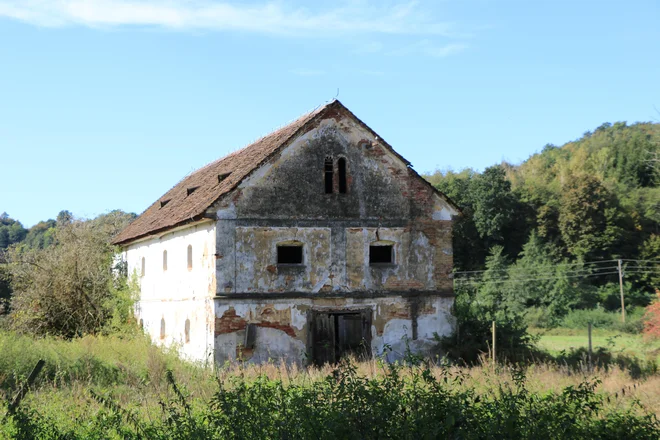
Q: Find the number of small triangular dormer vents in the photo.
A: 3